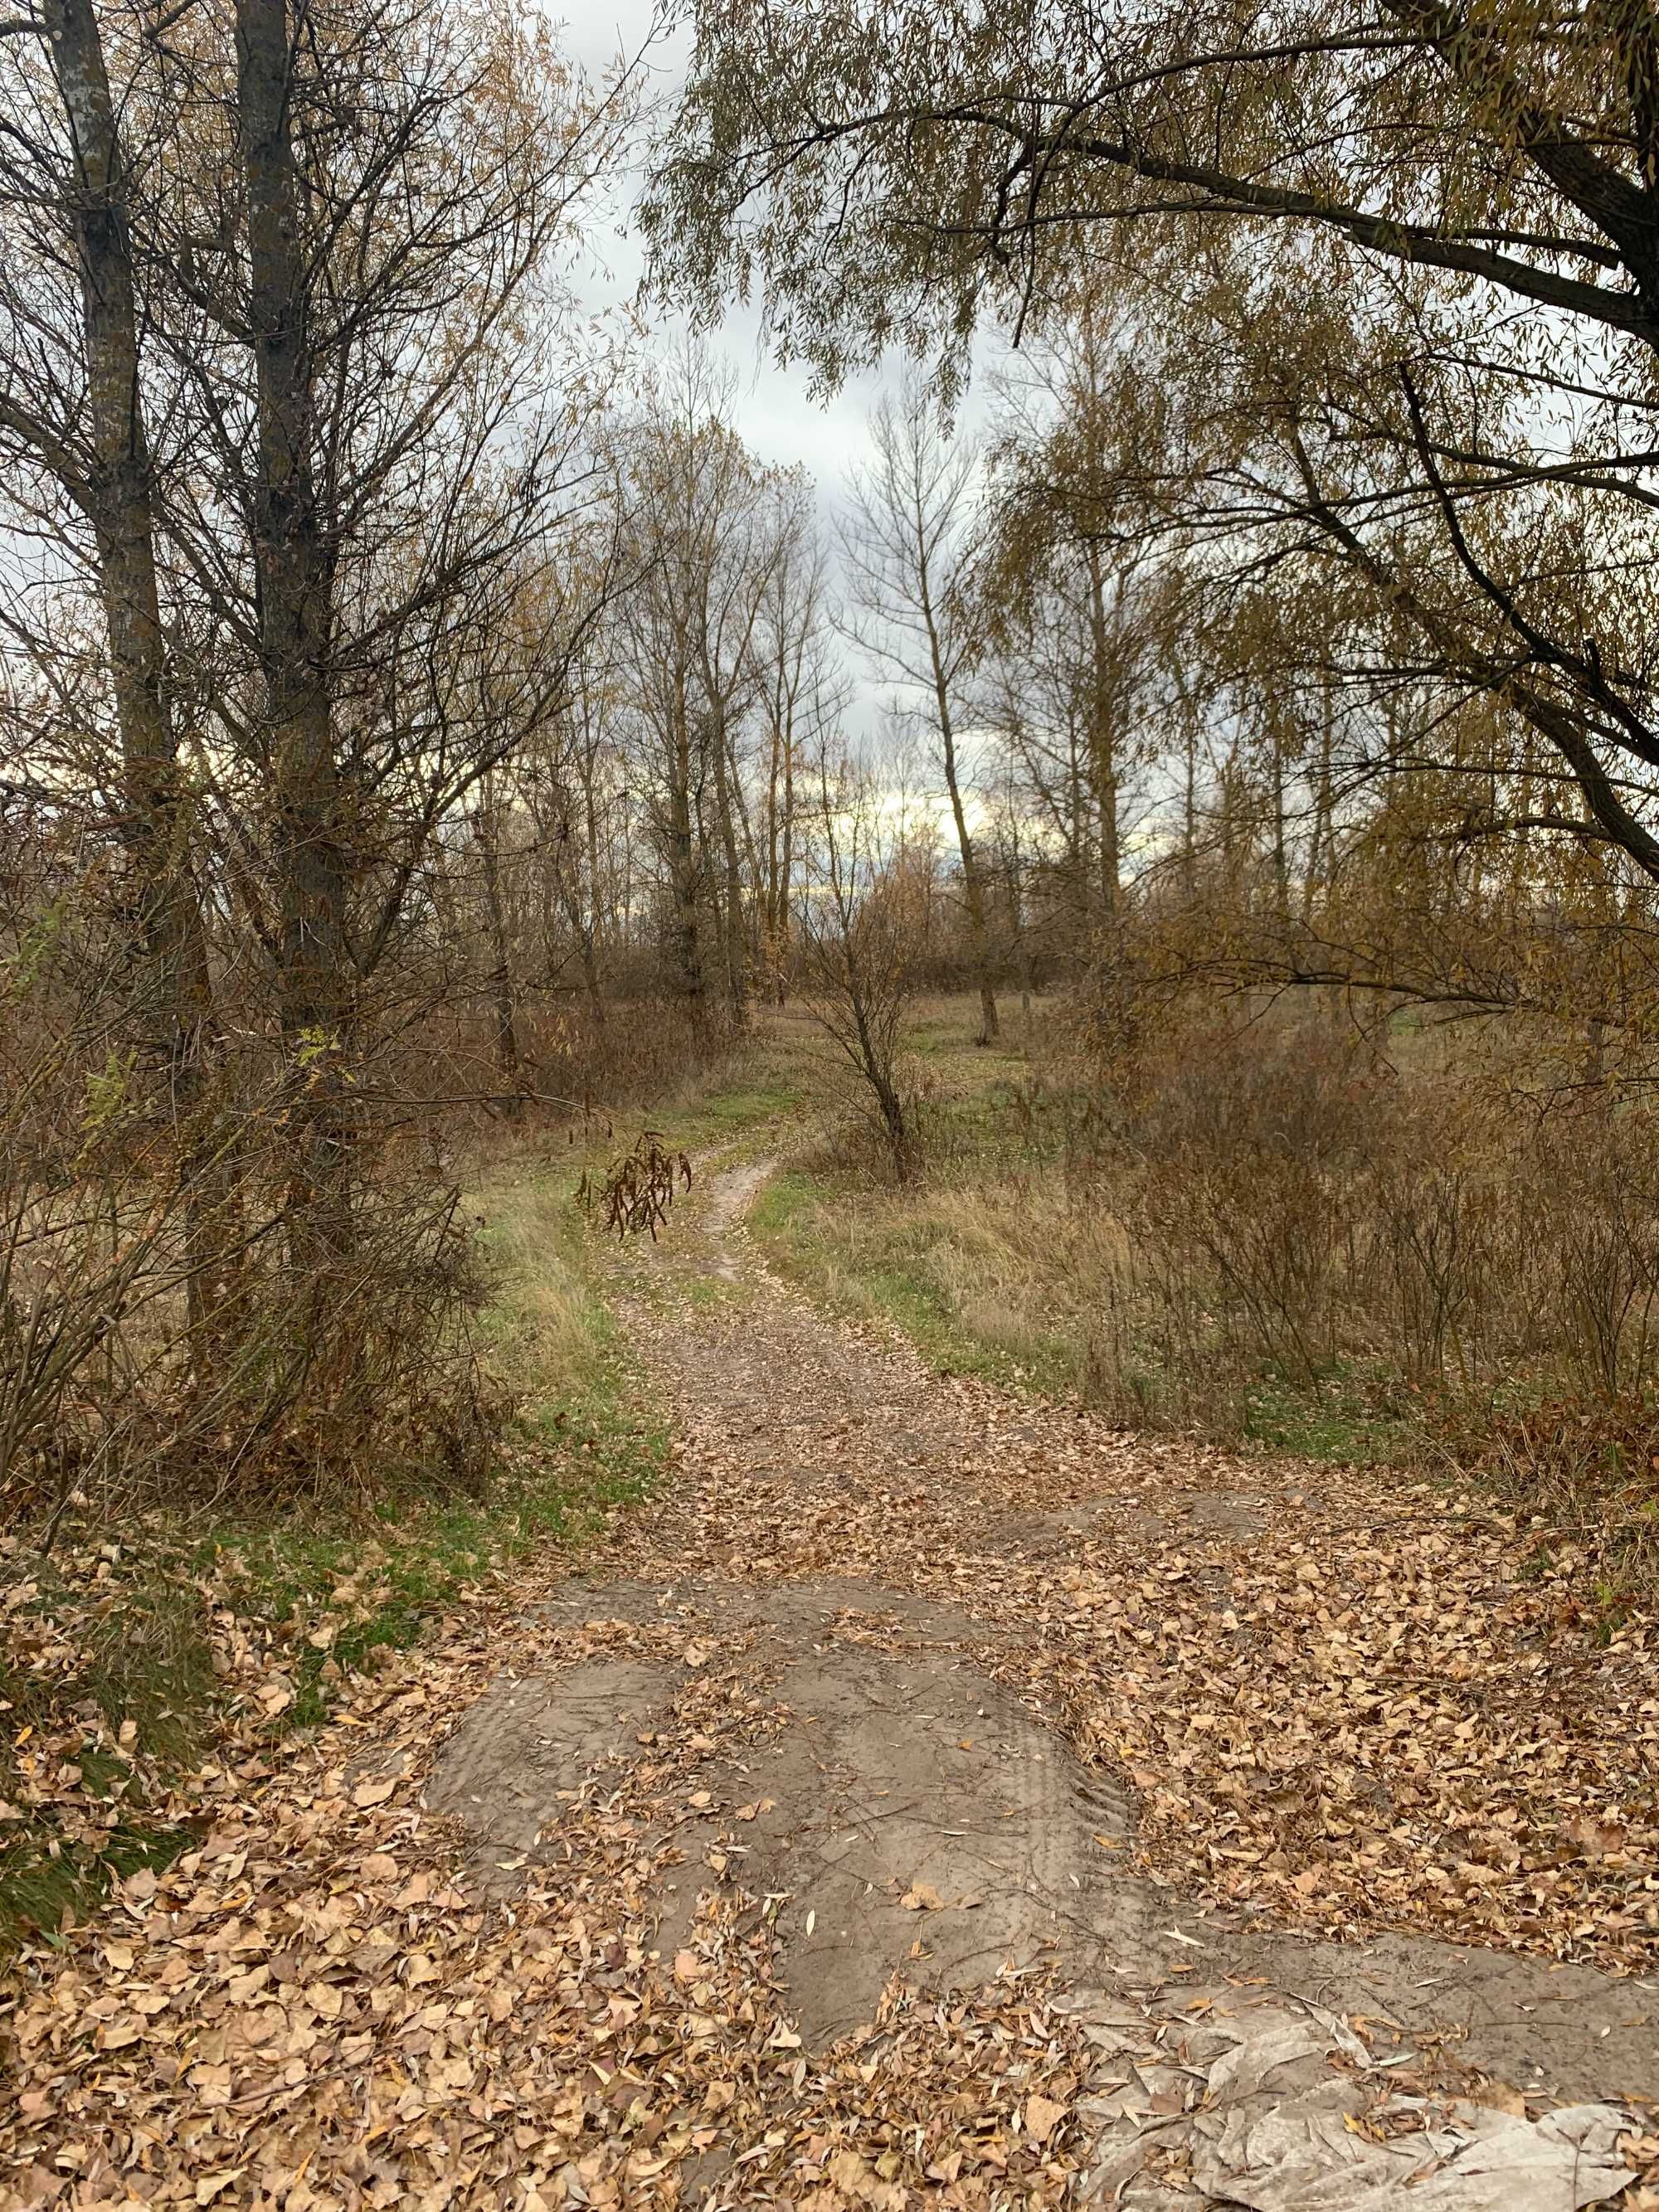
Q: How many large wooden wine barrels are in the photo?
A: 0